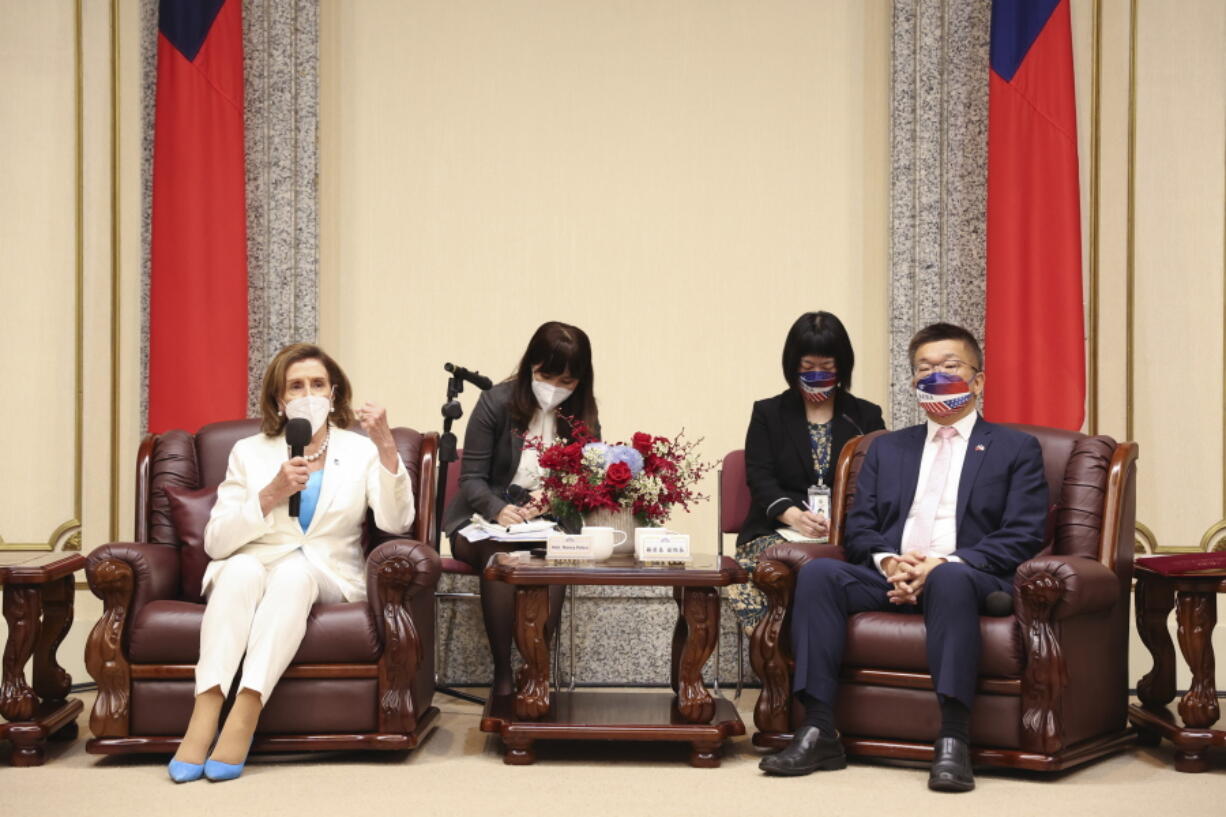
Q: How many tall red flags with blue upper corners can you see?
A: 2